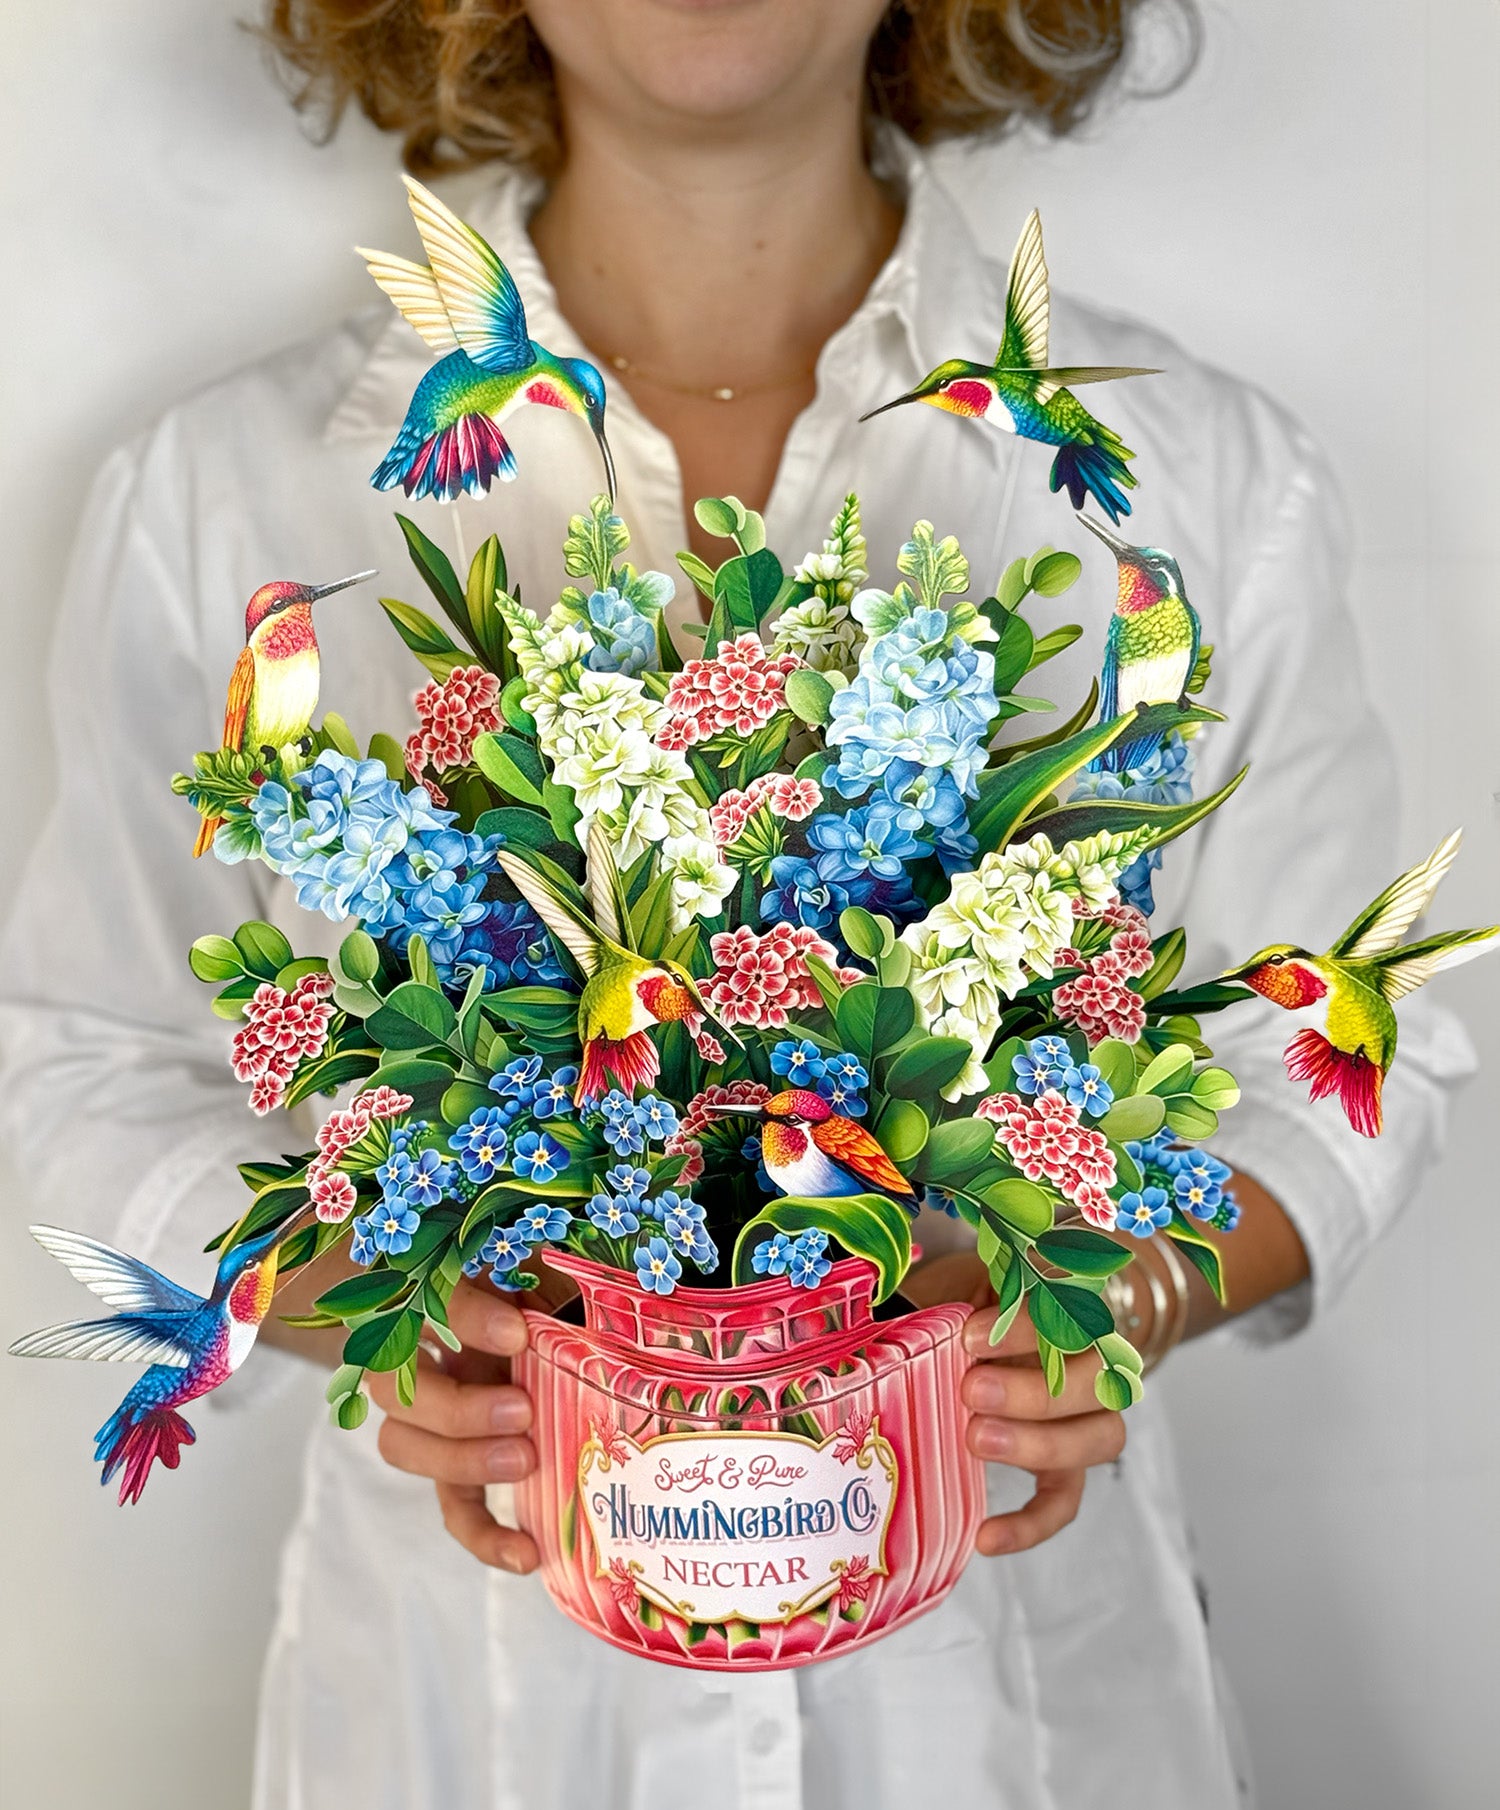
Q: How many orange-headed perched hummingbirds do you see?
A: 2